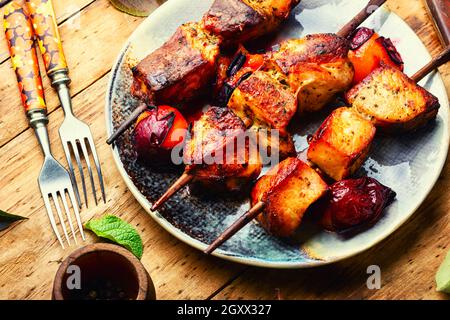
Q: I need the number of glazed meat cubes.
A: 8